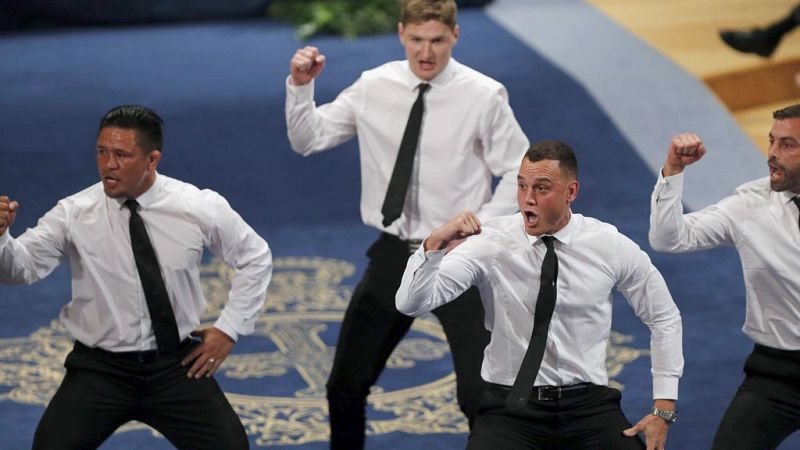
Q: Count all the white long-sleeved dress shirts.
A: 4